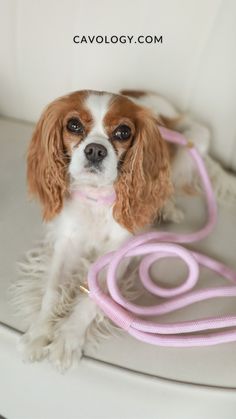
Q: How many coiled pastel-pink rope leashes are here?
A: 1